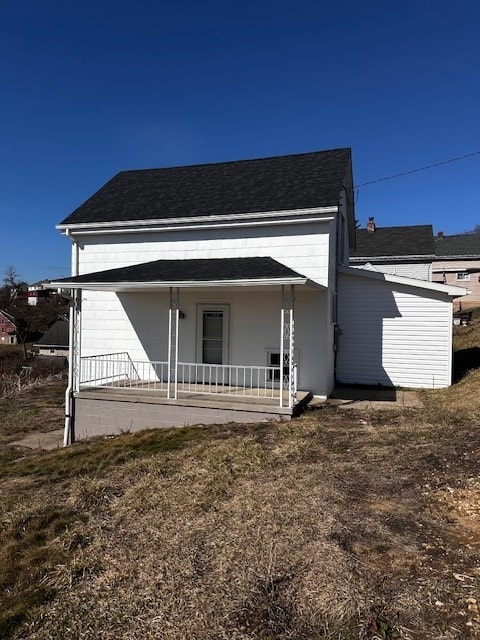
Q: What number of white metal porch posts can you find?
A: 3